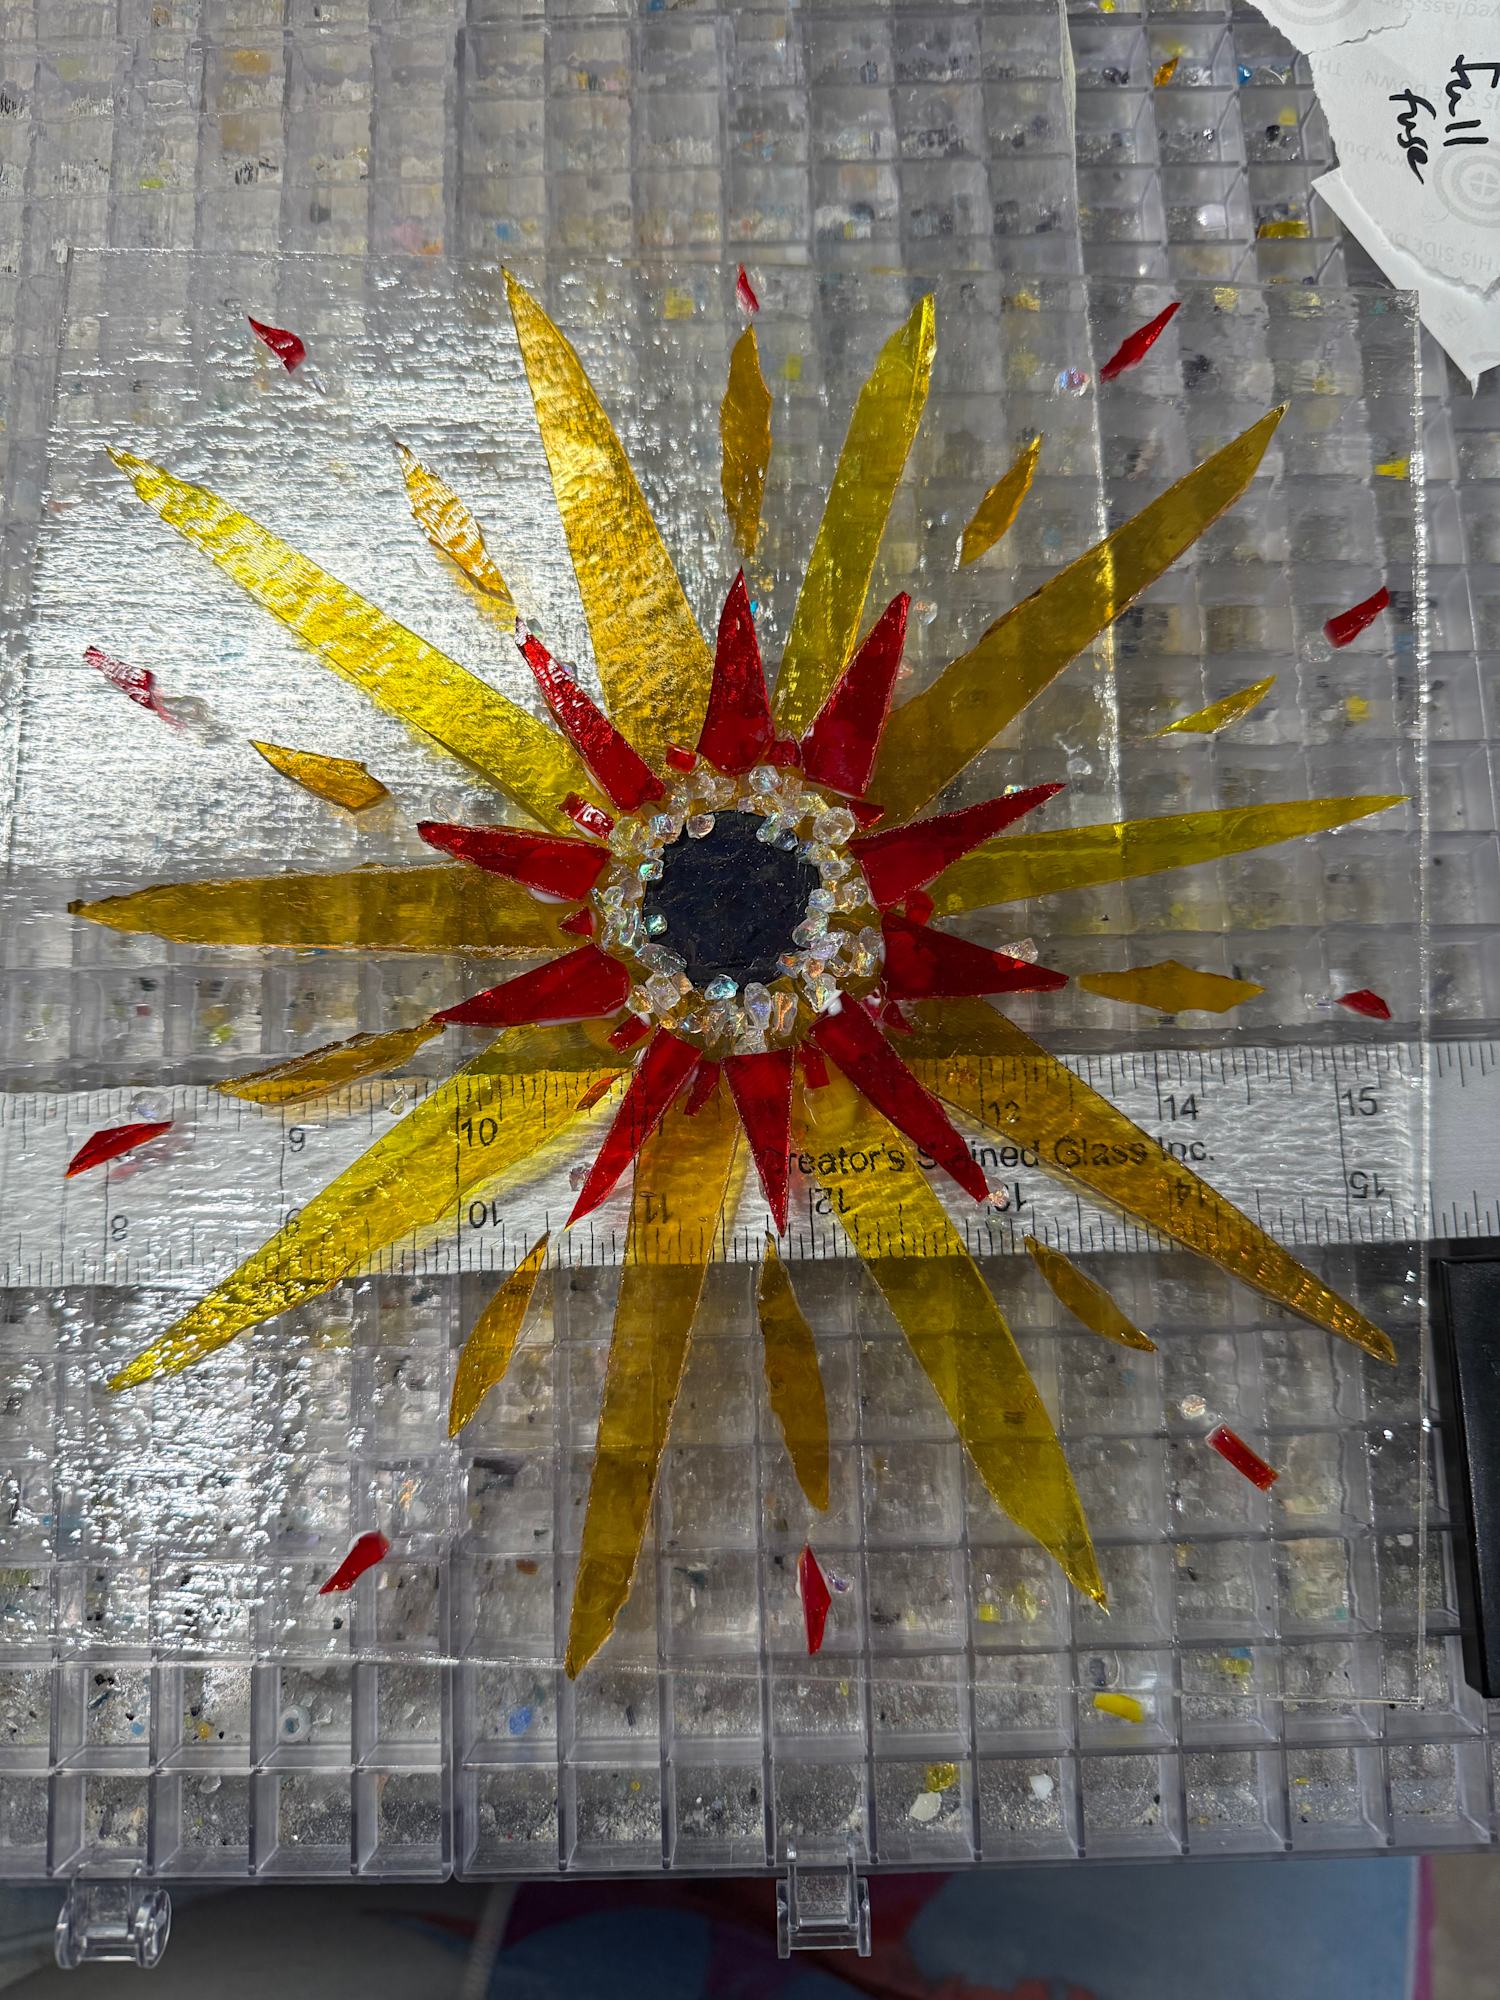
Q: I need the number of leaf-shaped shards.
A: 10